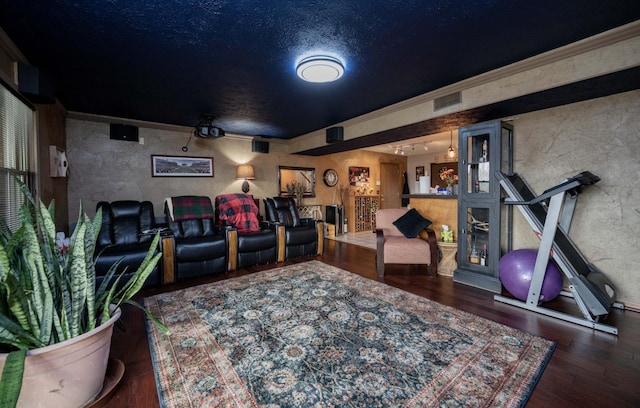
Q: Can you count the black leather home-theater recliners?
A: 4